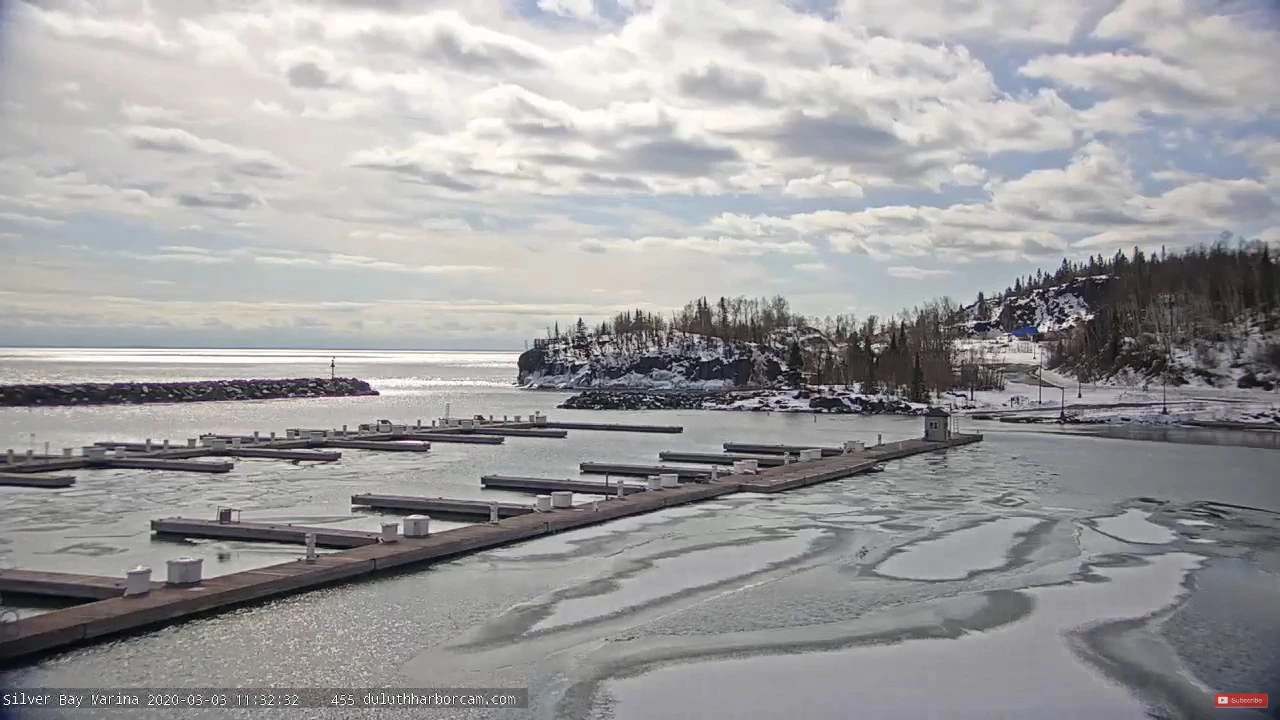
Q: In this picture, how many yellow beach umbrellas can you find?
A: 0